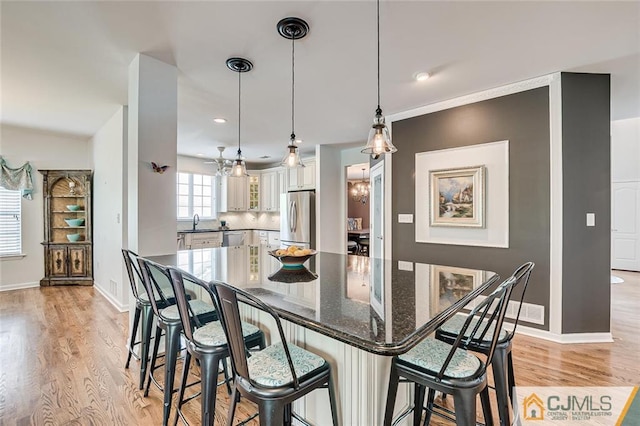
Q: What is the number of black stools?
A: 6